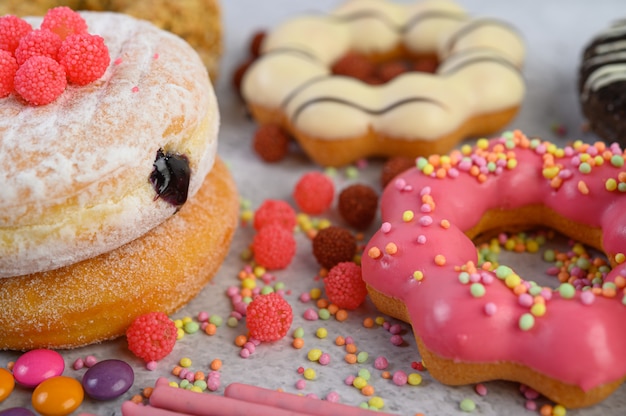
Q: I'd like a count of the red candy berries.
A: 12